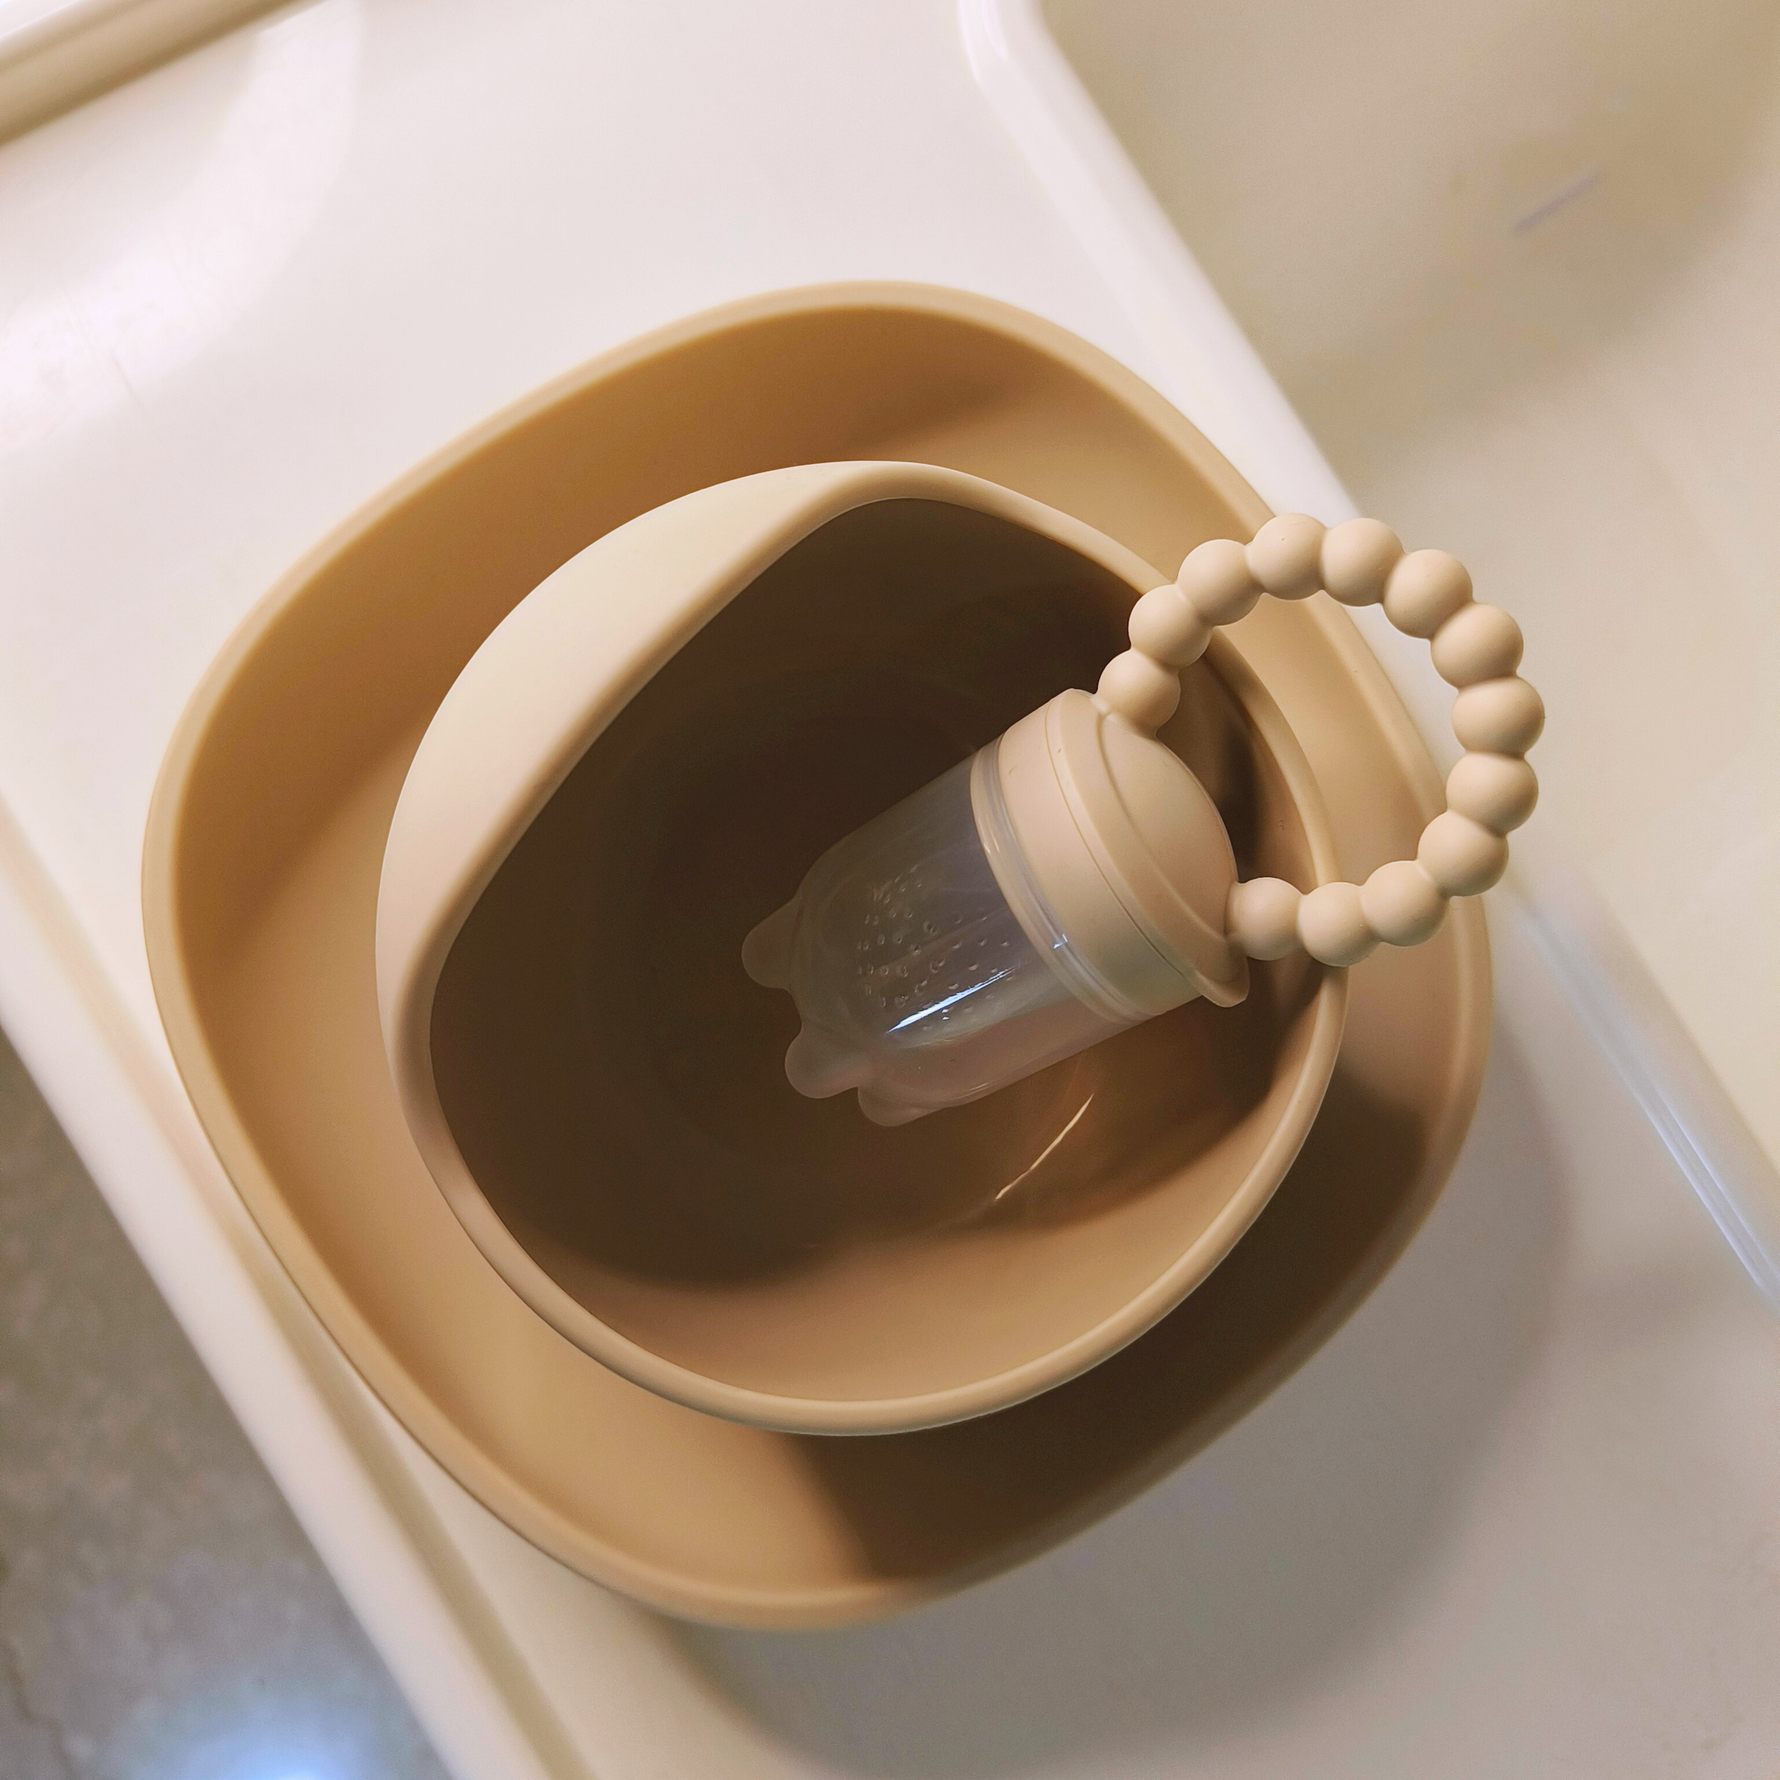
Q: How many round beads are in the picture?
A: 13